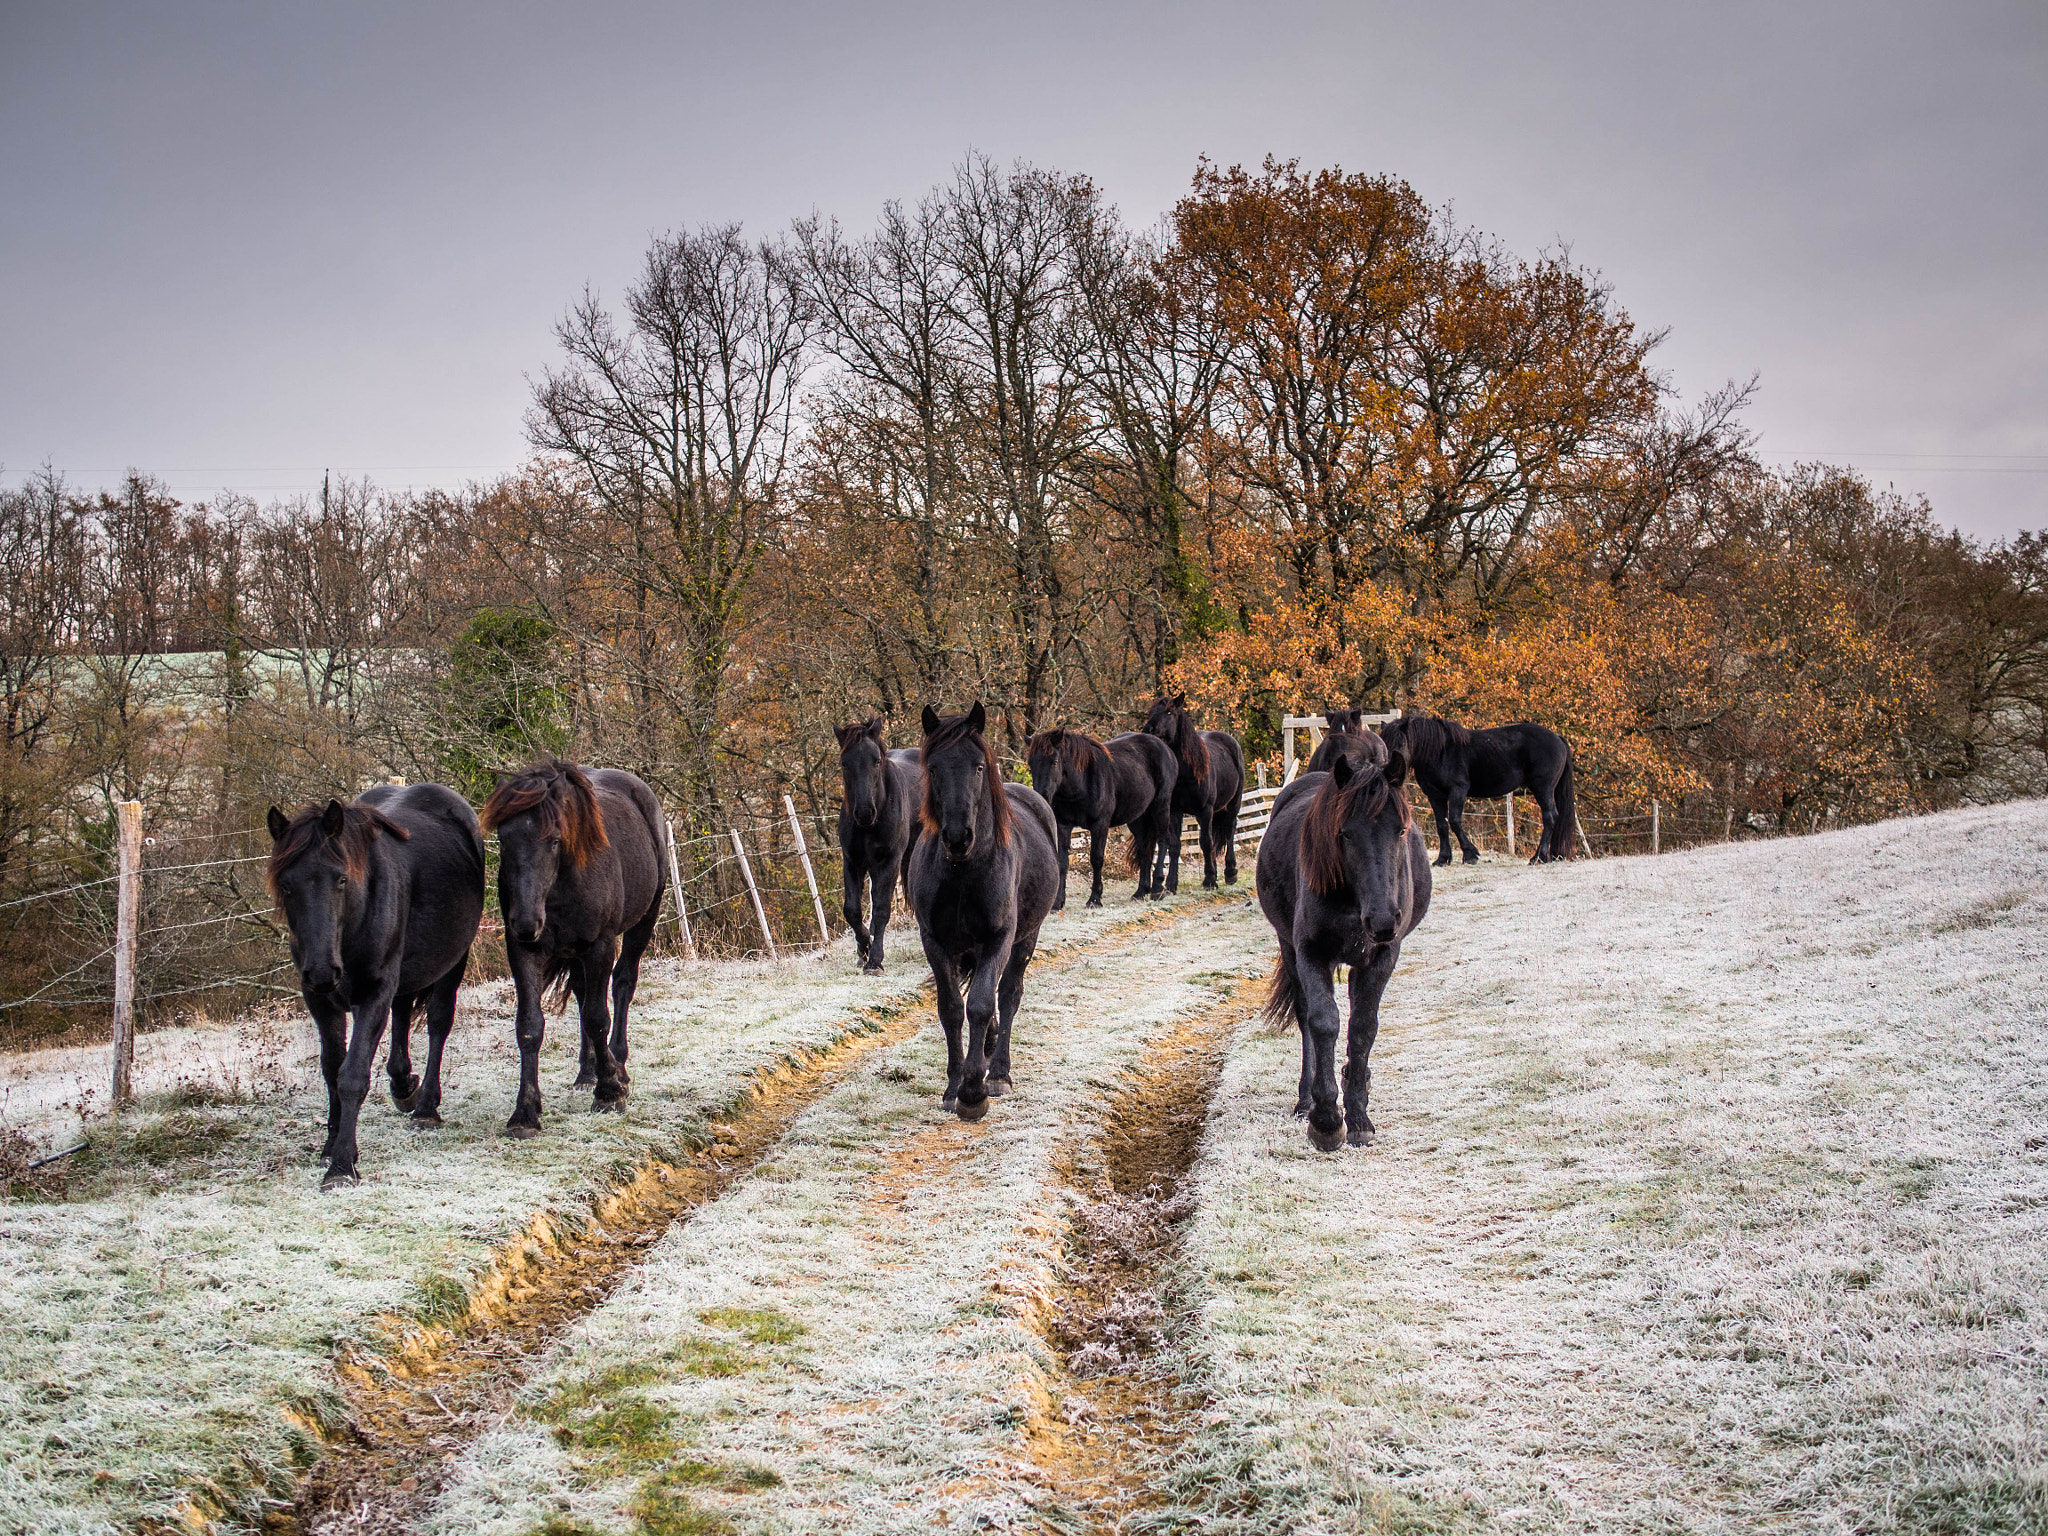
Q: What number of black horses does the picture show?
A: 9